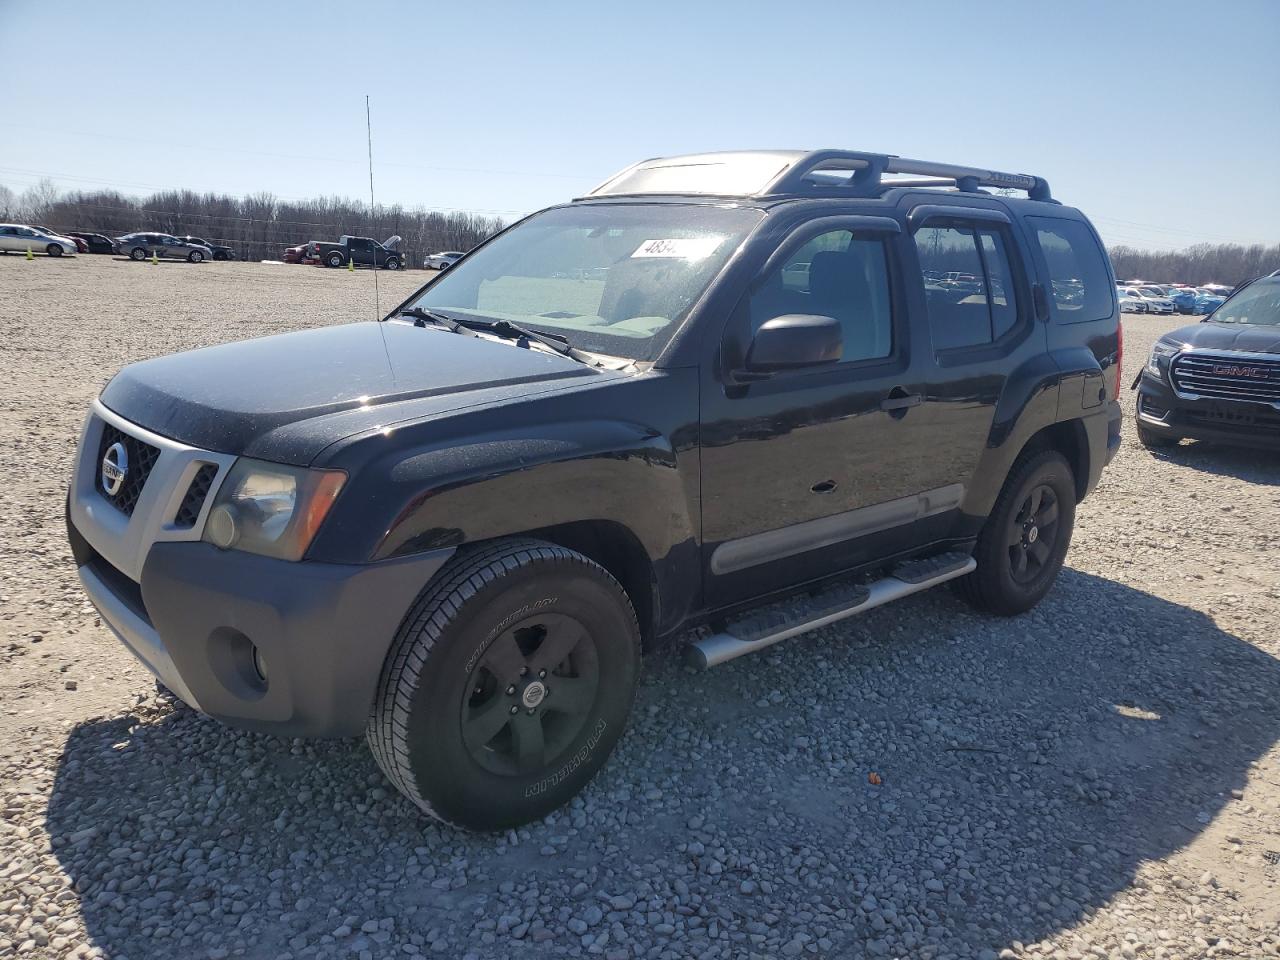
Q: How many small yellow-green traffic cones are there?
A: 3